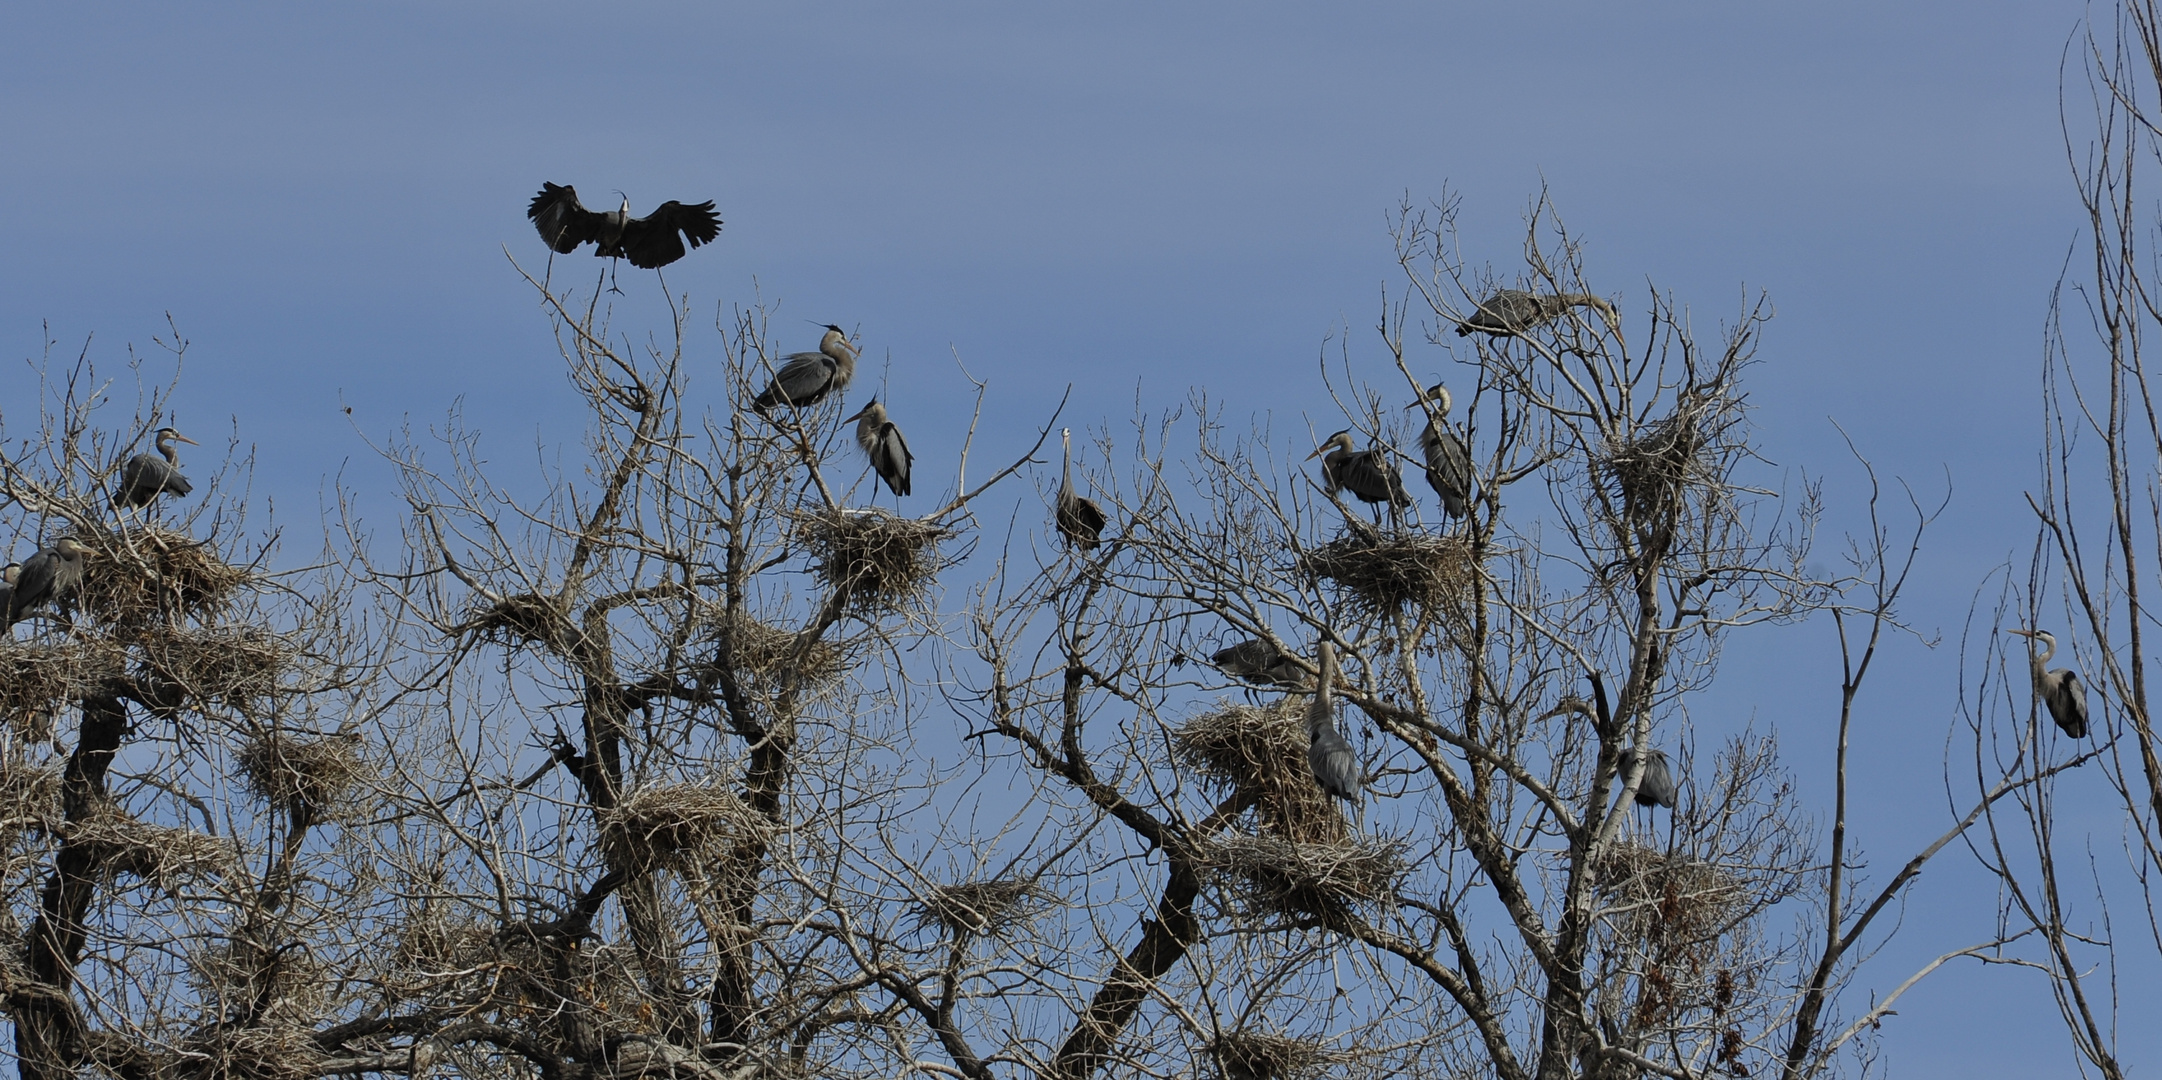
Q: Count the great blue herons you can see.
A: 14